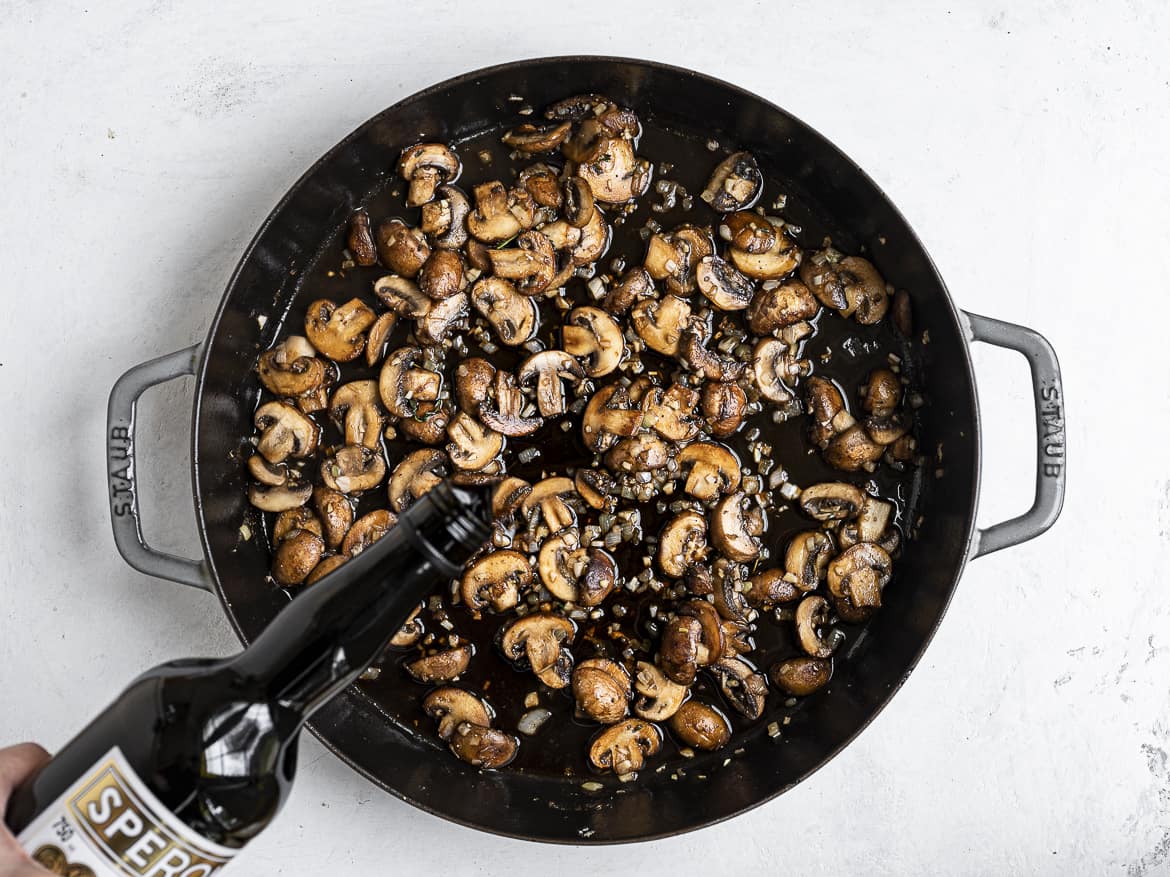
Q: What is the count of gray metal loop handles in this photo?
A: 2